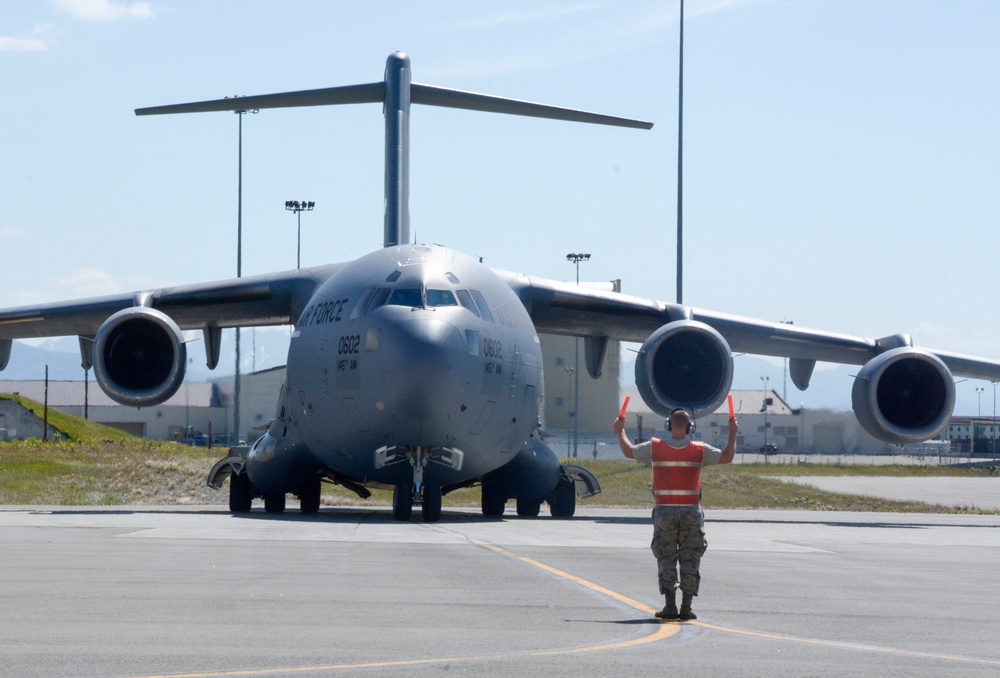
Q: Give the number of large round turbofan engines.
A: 3